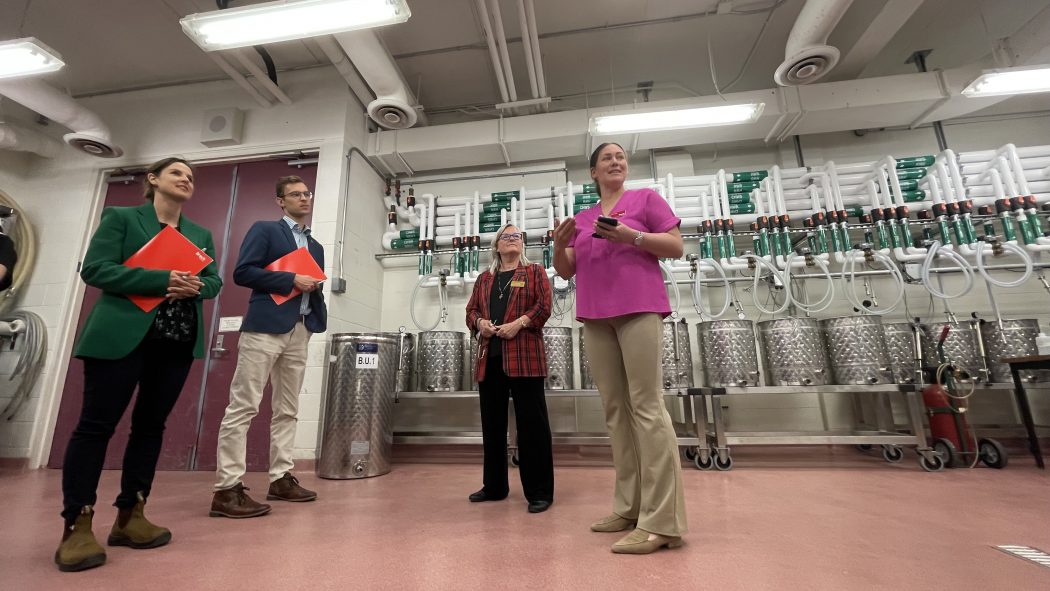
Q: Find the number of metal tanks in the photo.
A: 13